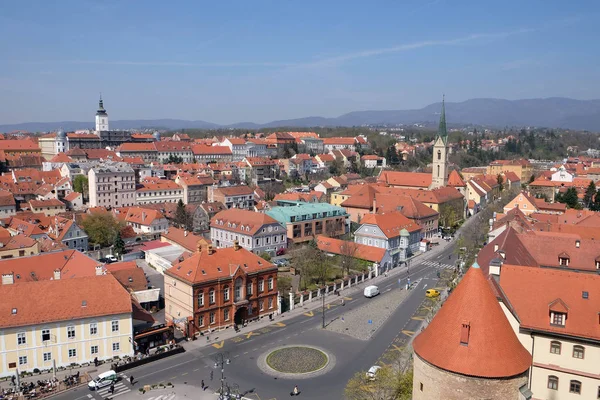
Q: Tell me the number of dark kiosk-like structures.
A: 1